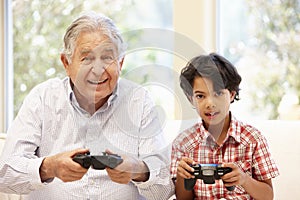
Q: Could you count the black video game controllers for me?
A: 2